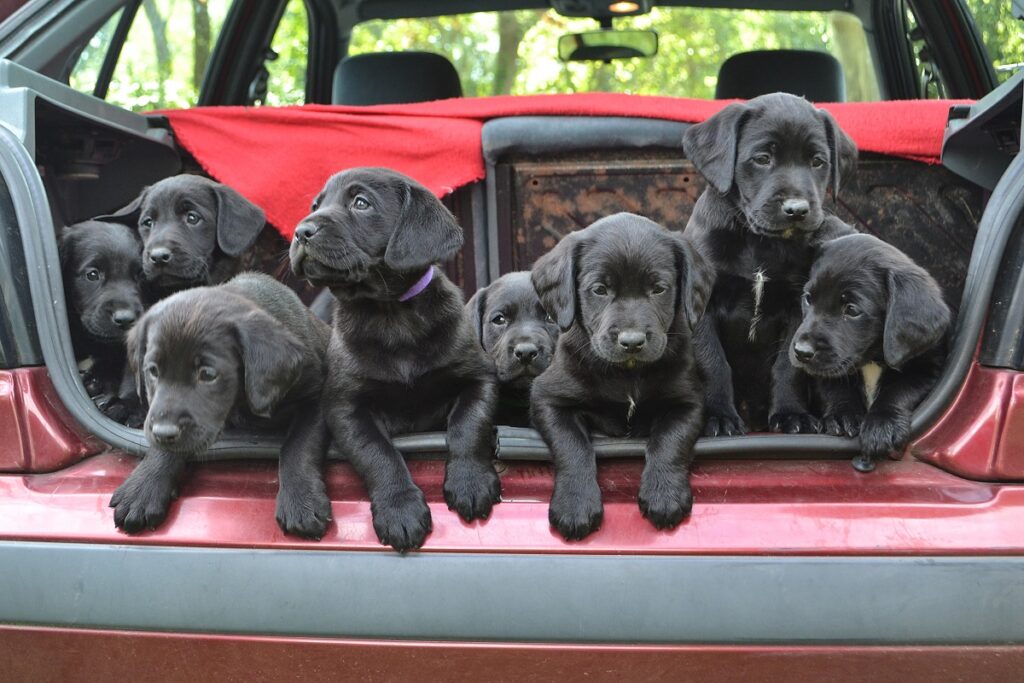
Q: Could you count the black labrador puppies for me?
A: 8